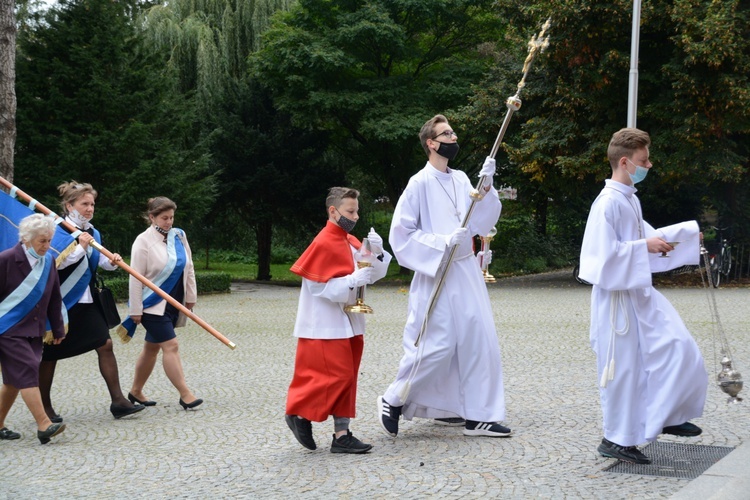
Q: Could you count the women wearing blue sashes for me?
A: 3